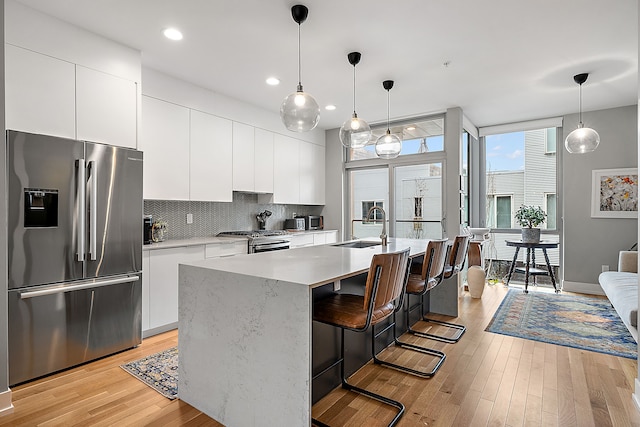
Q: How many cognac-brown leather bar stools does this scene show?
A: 3